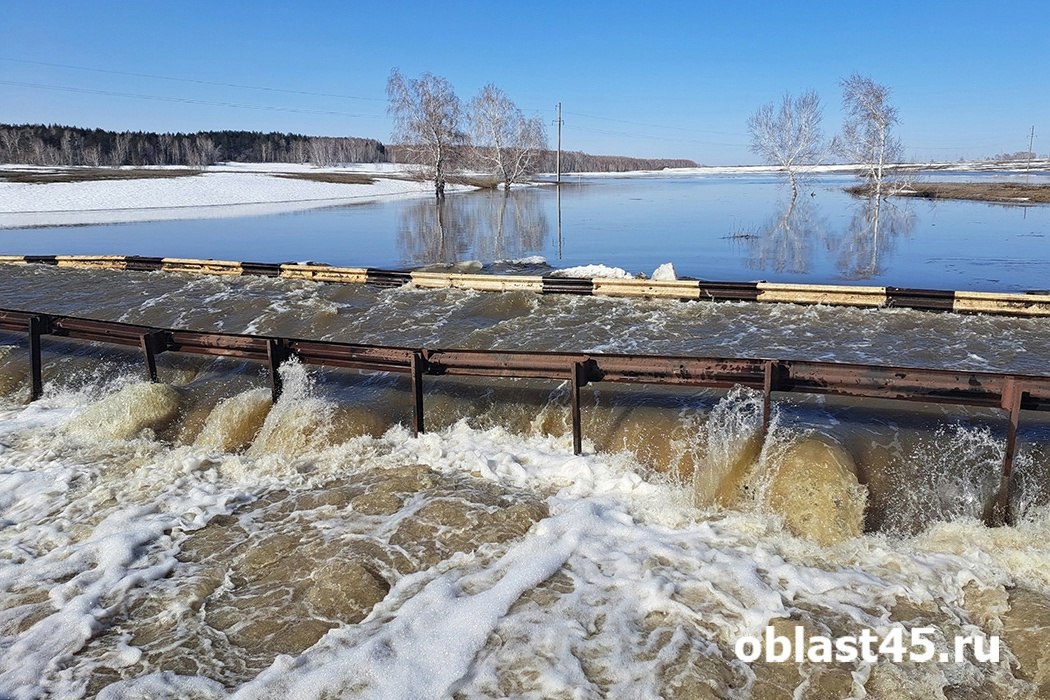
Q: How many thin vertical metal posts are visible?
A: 7